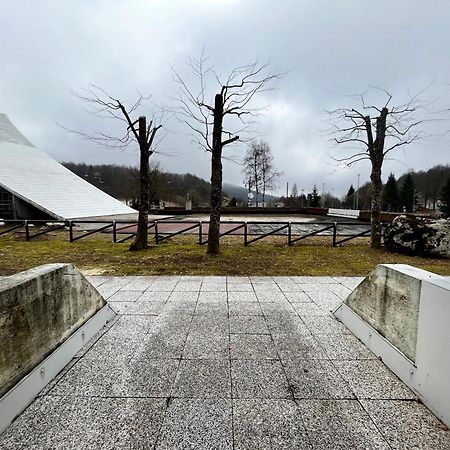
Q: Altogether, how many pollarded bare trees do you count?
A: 3